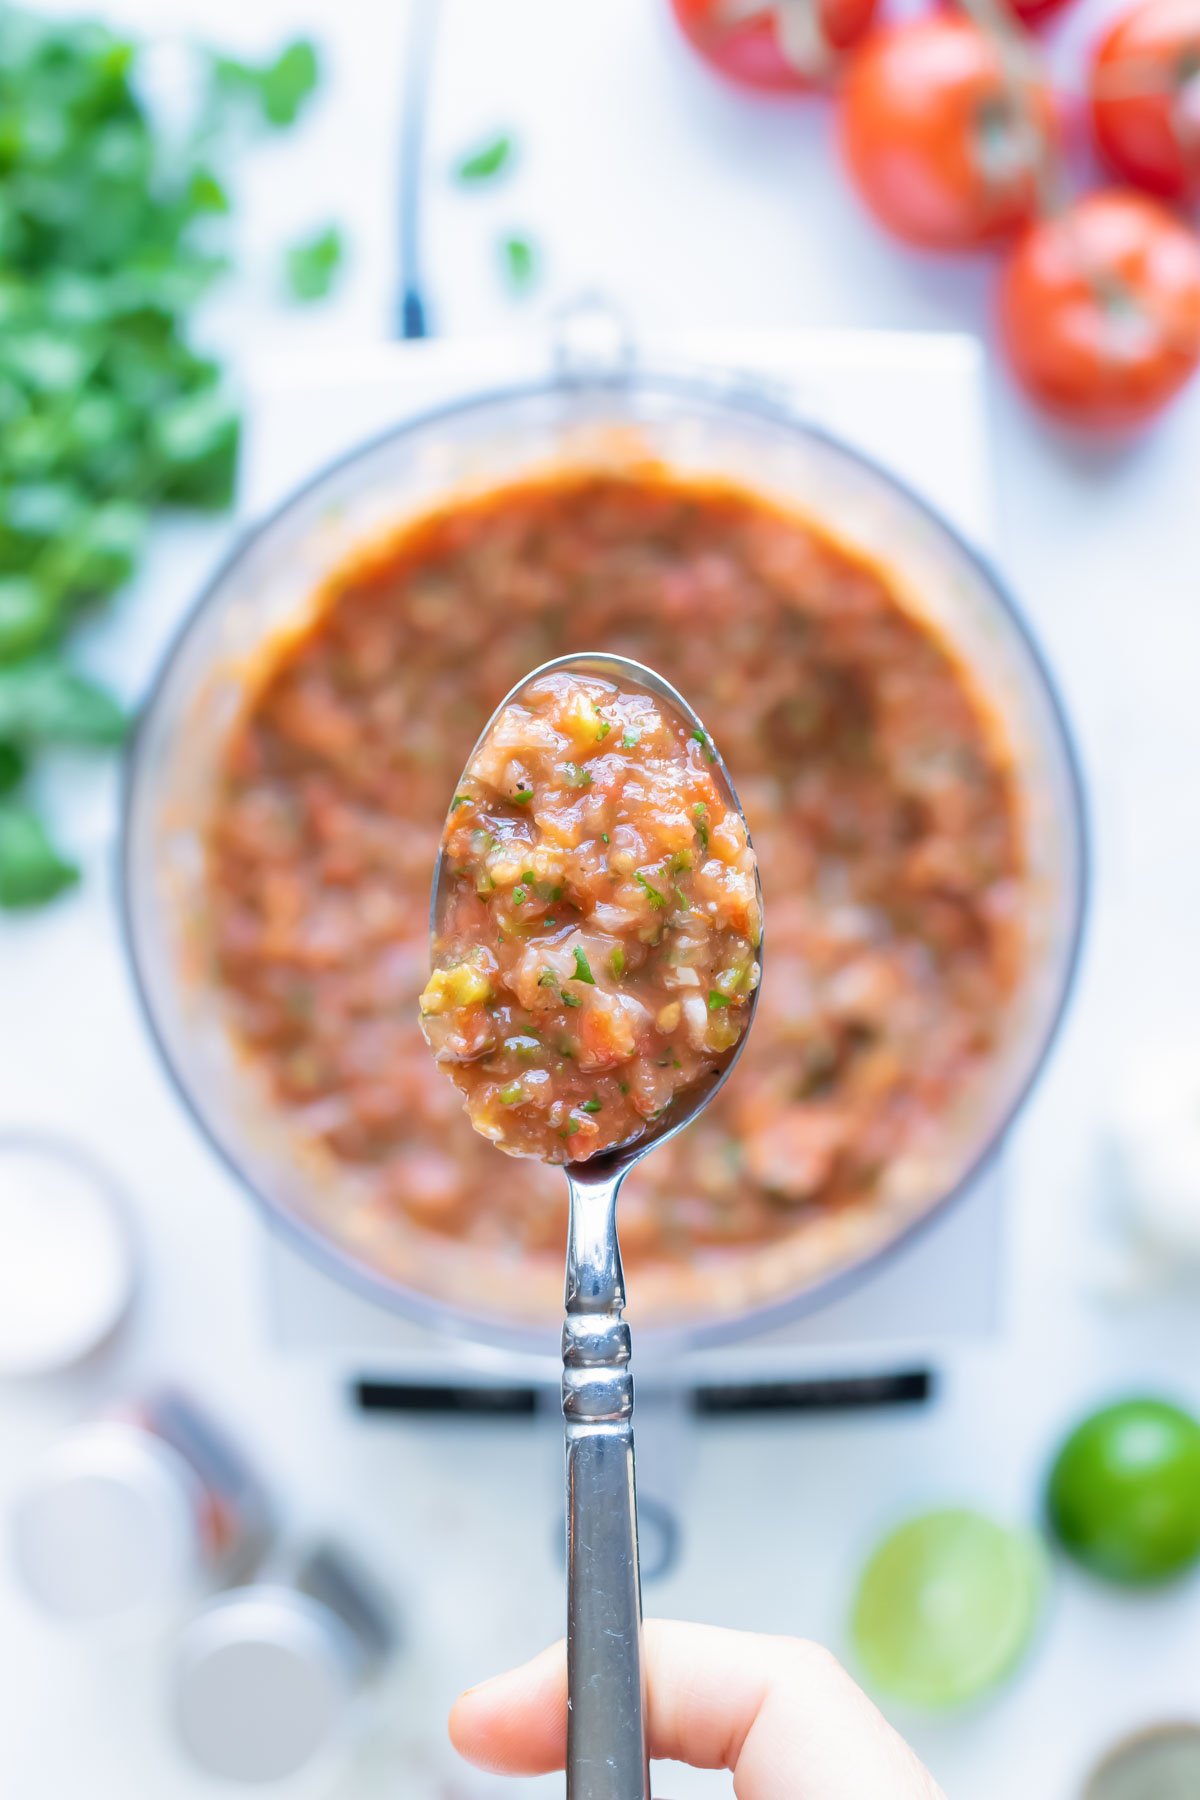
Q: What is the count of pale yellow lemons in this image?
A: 0